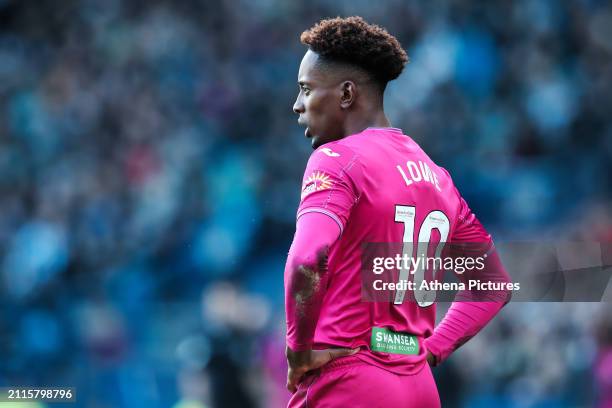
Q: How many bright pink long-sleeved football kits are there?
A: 1